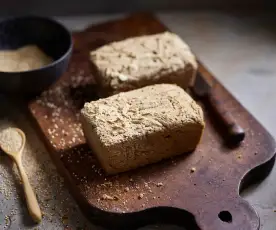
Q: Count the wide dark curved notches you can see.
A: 2